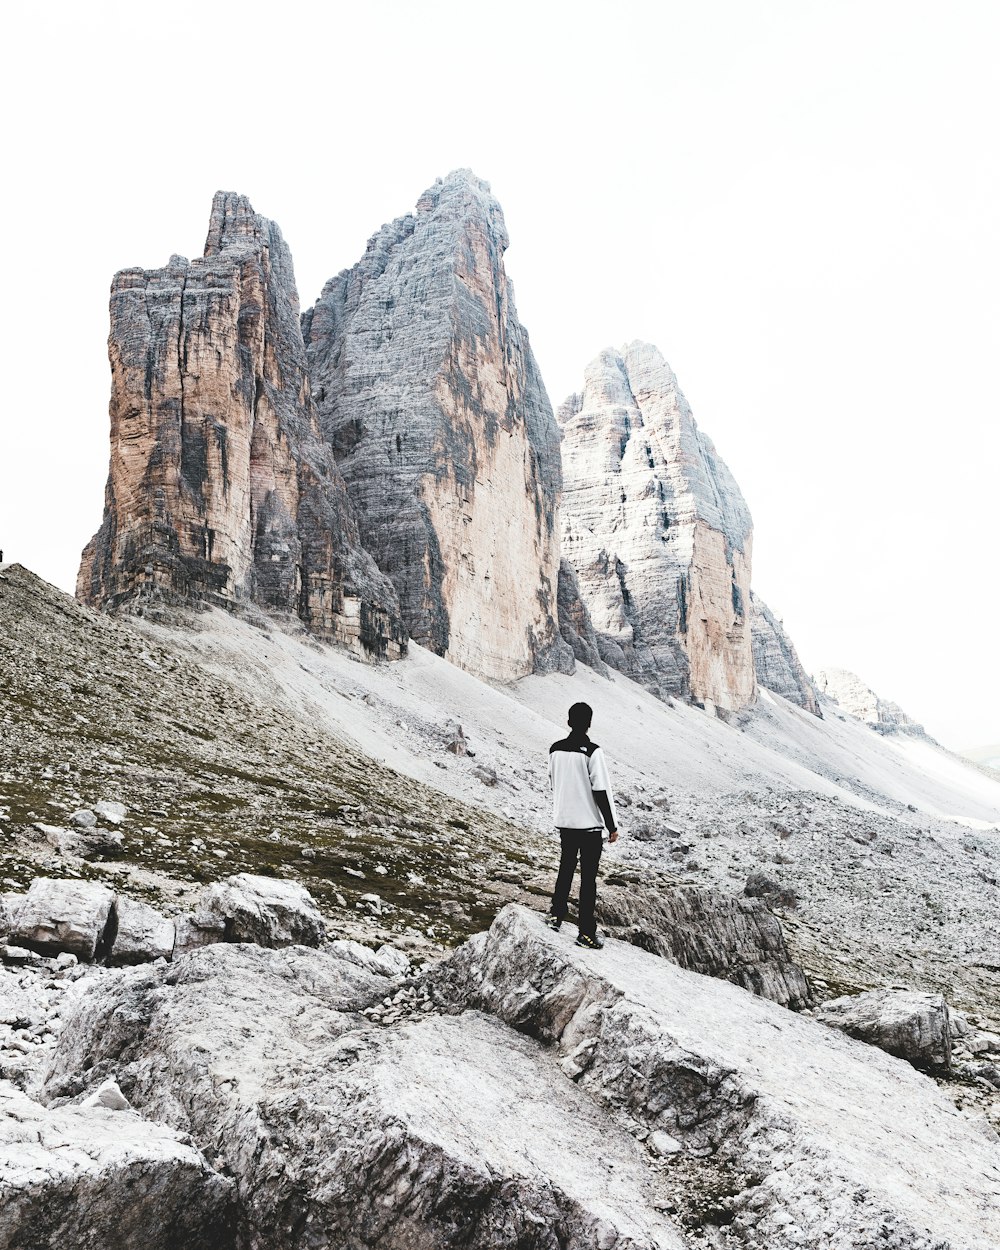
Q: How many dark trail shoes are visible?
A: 2